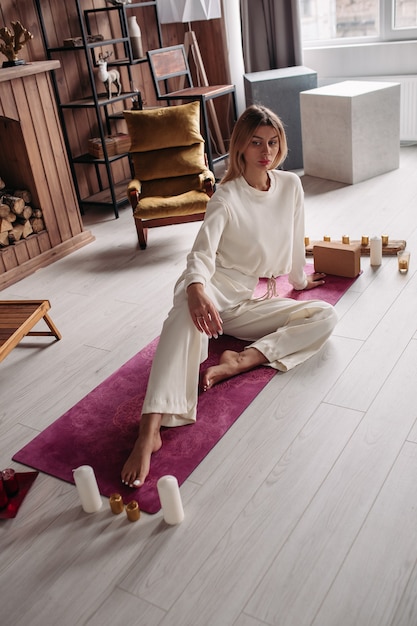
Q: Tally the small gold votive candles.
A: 8